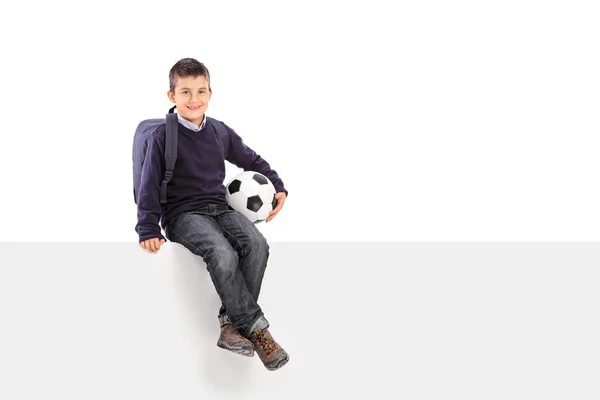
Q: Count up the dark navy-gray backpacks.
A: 1